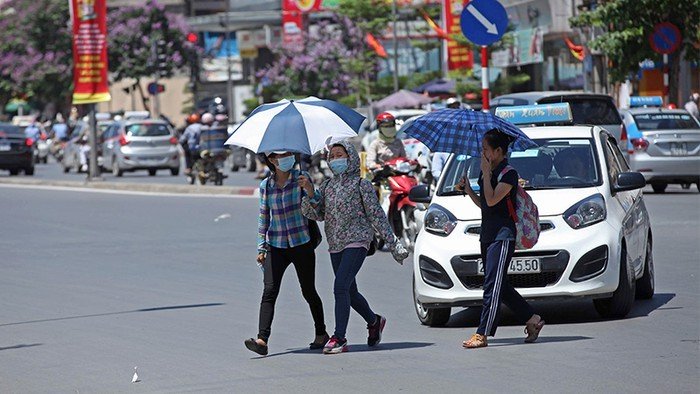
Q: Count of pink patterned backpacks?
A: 1